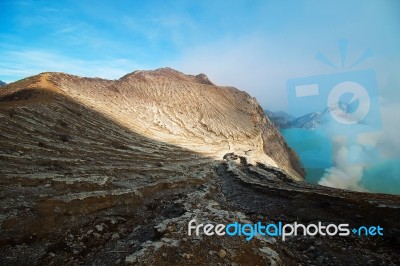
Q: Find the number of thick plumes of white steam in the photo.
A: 1